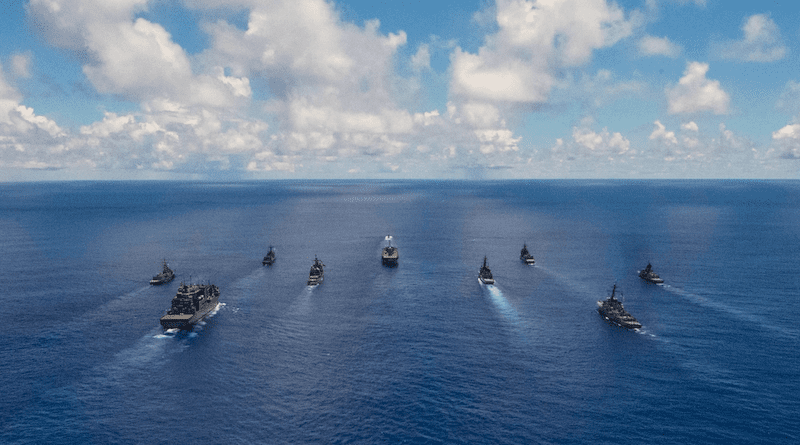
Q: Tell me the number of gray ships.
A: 9